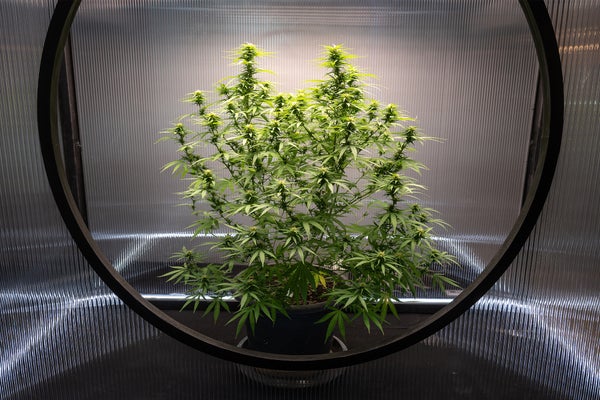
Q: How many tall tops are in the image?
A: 2